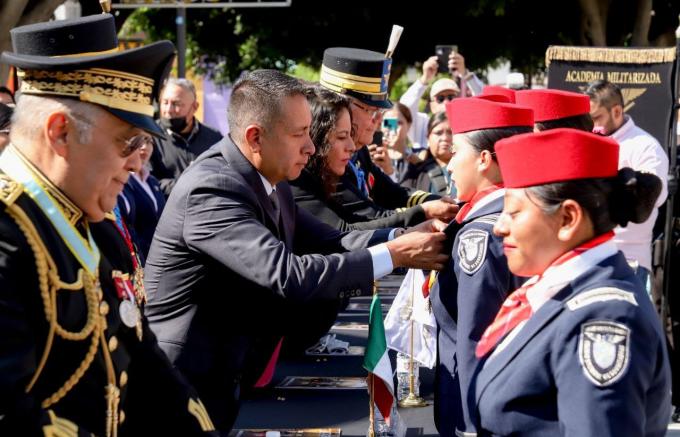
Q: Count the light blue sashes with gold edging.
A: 1